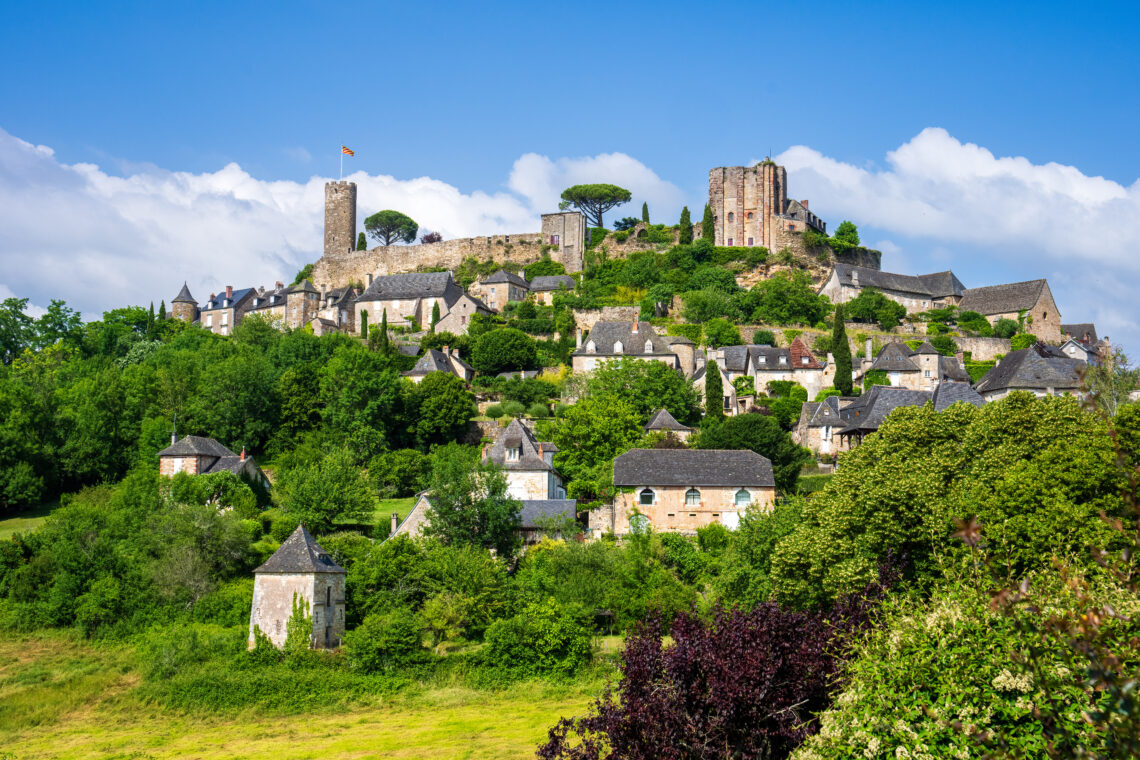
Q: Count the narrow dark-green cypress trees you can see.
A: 10